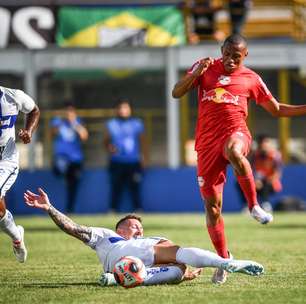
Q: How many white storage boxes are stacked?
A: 0